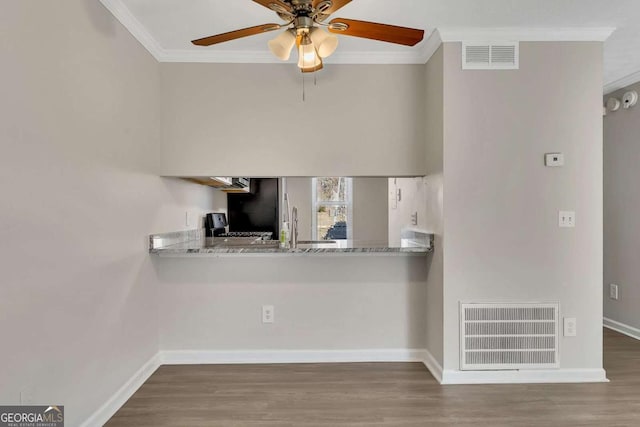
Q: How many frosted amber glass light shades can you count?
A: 3